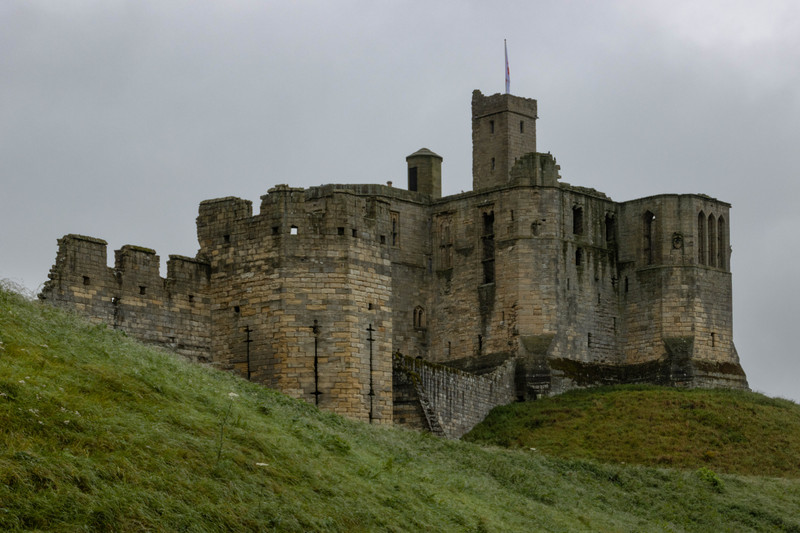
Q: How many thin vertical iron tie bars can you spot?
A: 3